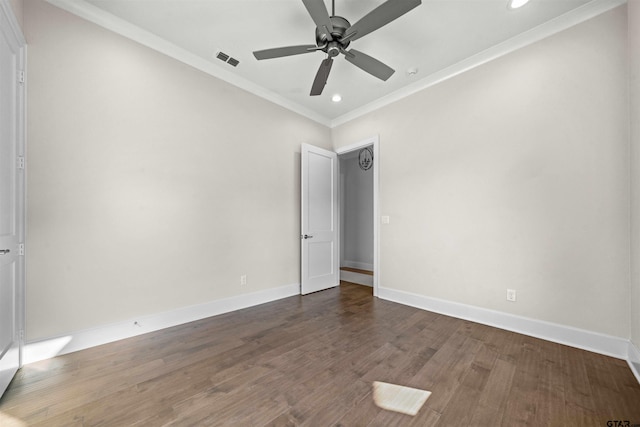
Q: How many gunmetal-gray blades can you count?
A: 5